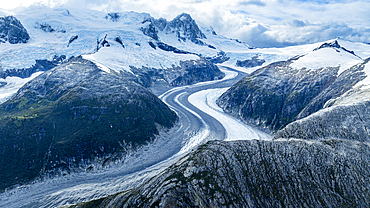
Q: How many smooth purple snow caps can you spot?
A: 0